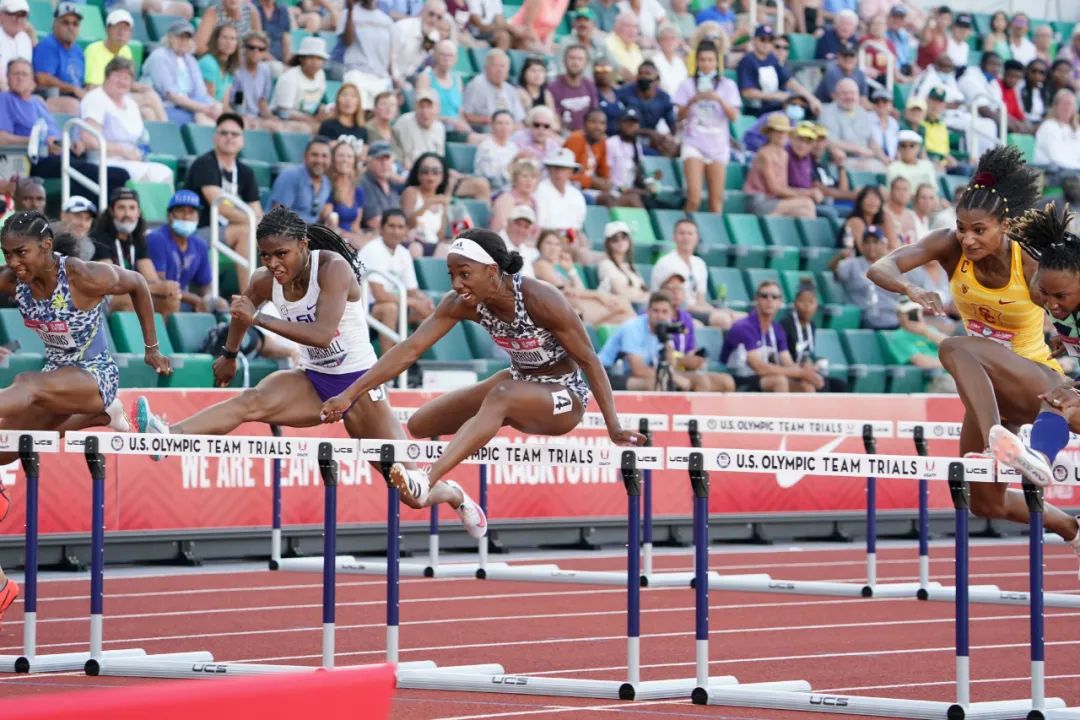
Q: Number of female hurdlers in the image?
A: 5